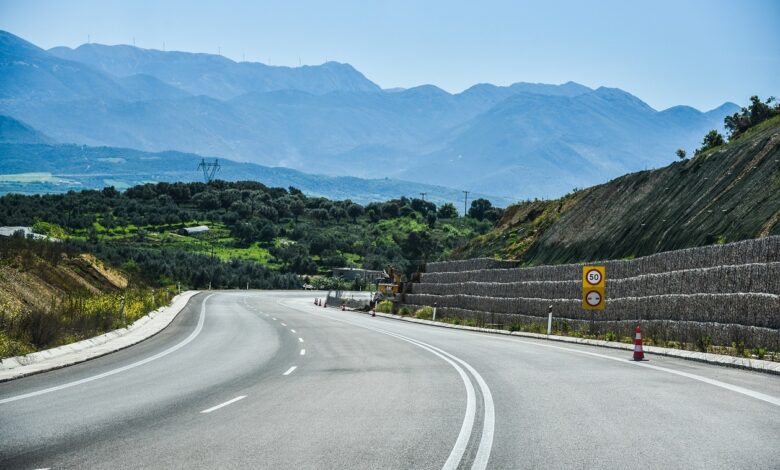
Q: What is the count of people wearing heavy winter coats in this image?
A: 0